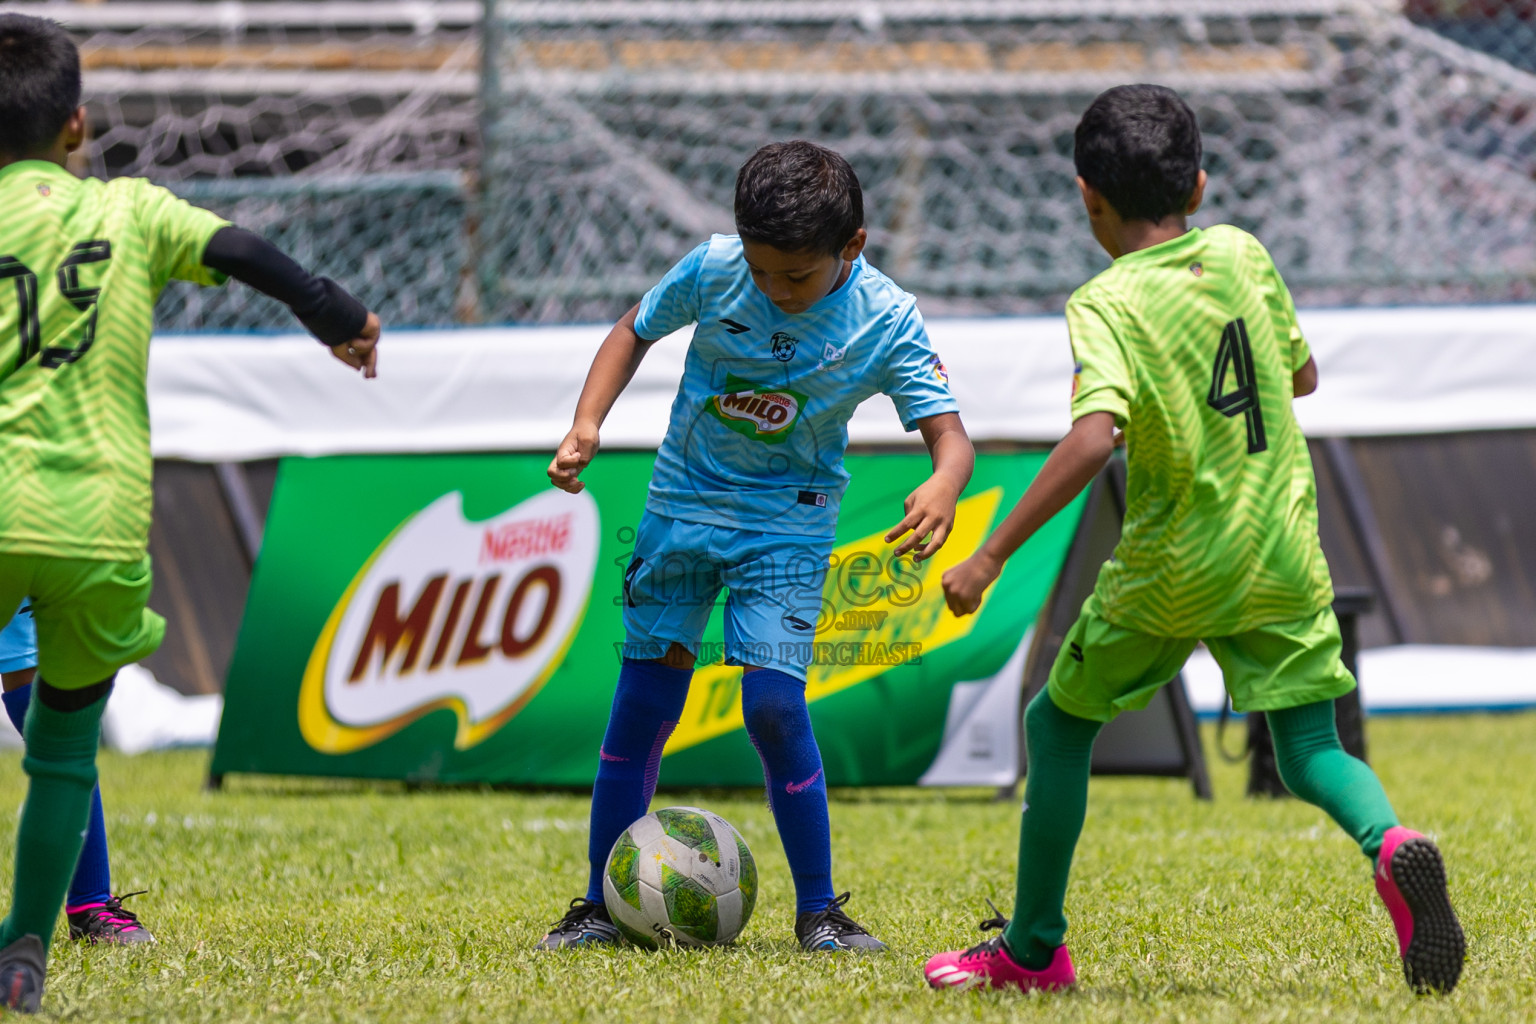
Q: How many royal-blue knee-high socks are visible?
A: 3